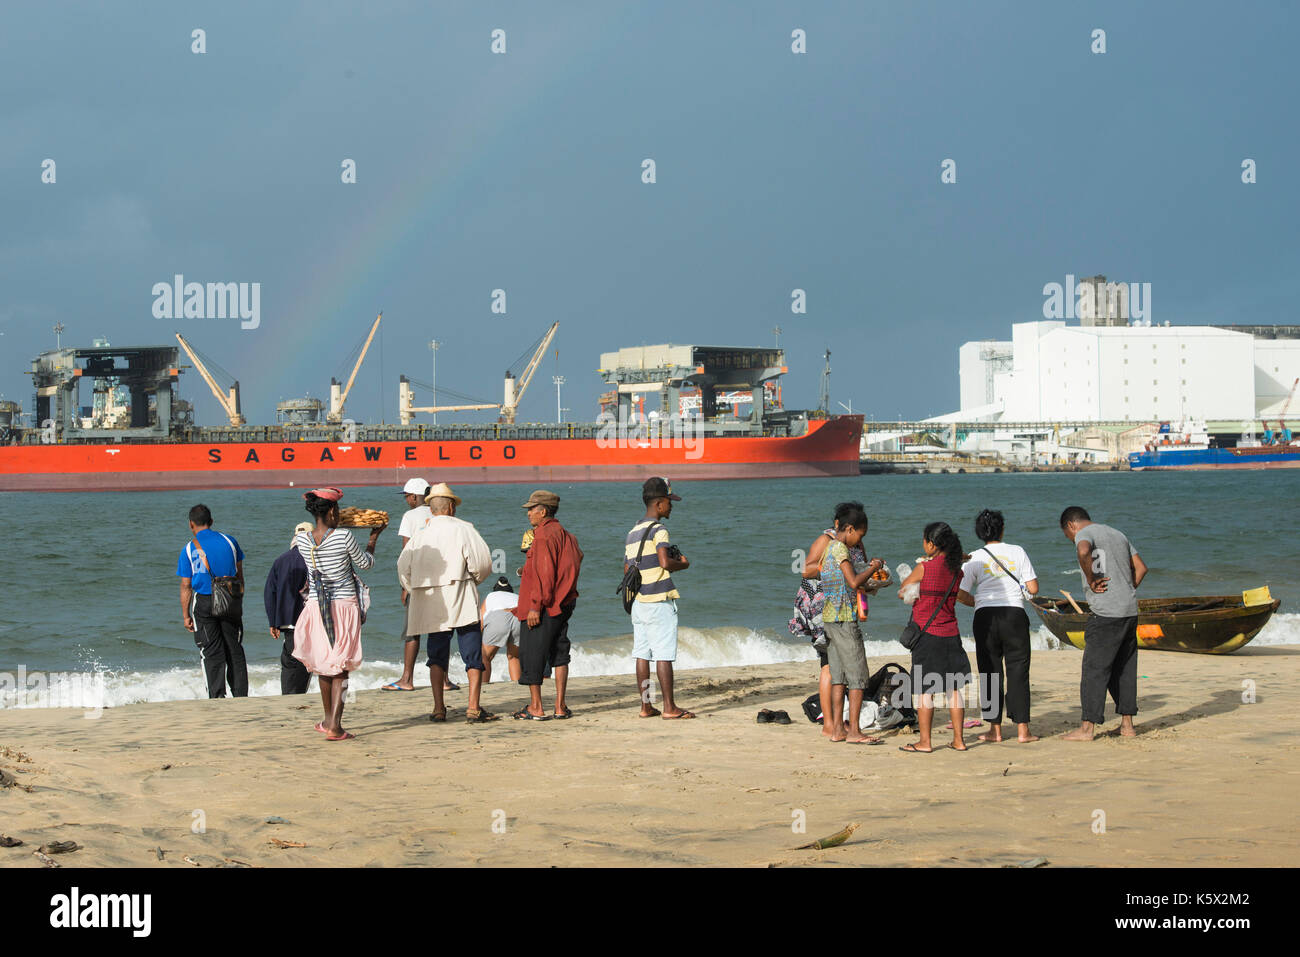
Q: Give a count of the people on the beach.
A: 13